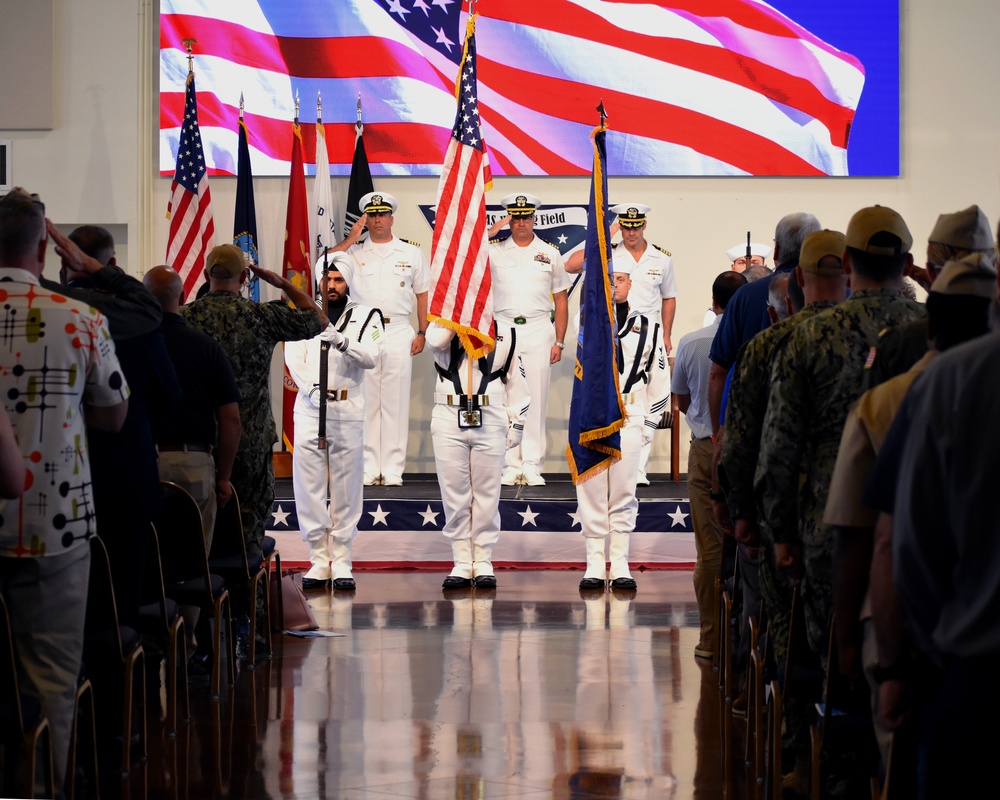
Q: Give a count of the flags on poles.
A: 7